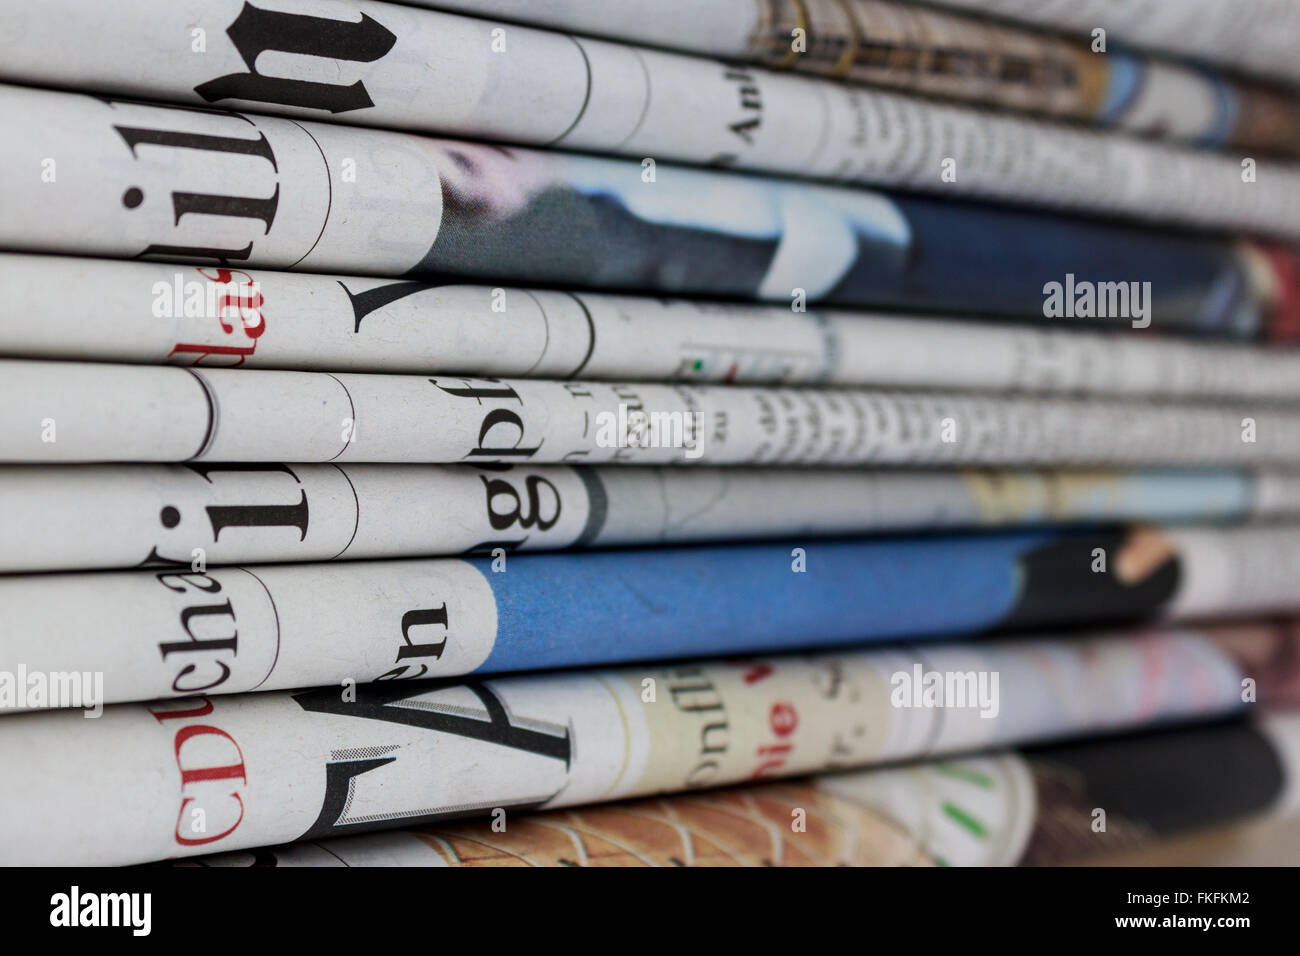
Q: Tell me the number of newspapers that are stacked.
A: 10